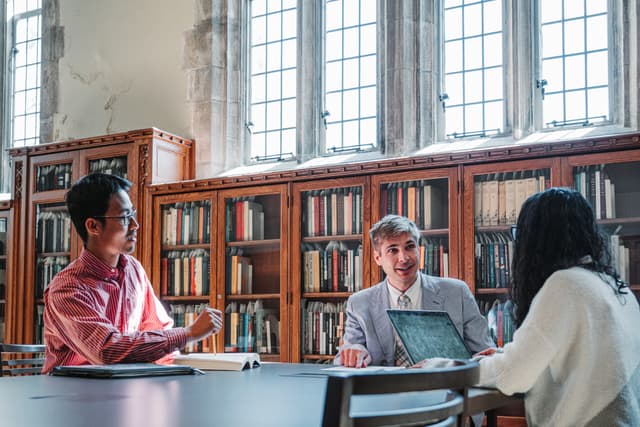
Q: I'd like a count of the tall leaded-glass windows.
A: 5